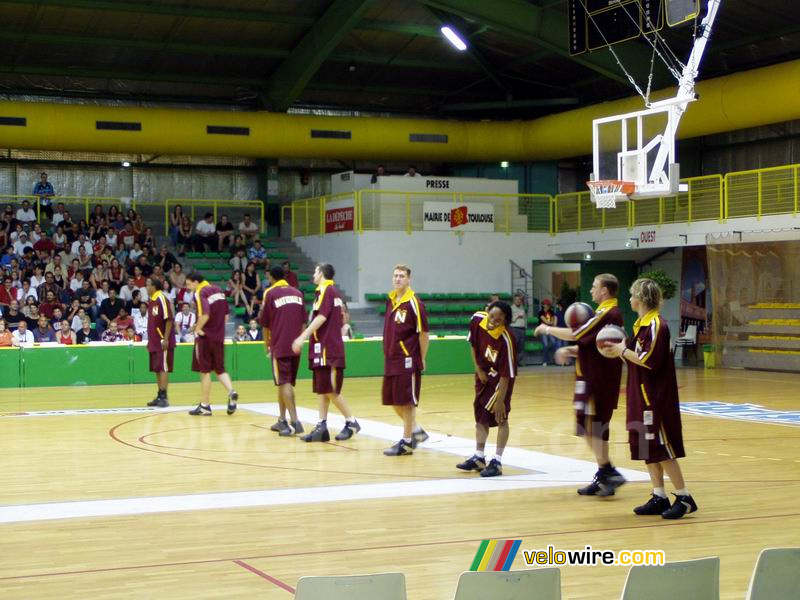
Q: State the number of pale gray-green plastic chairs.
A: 4